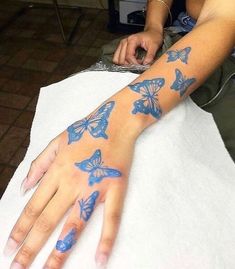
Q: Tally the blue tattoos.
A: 7